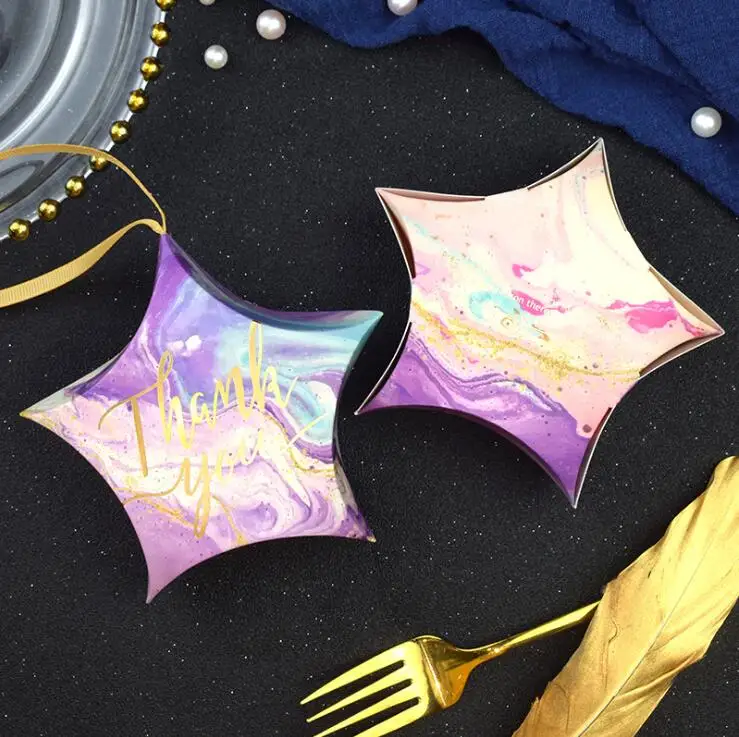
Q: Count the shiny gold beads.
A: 9